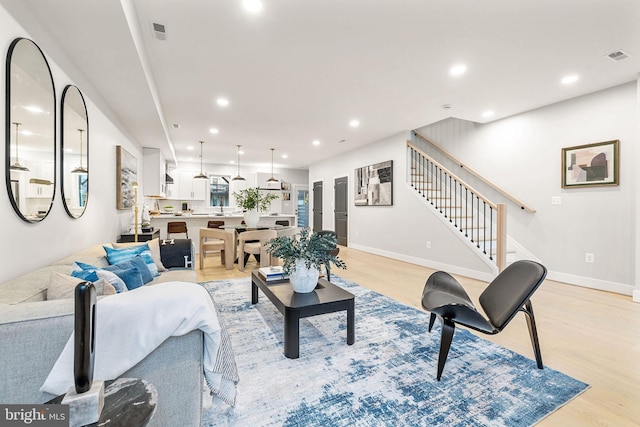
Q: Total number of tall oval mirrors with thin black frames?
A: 2